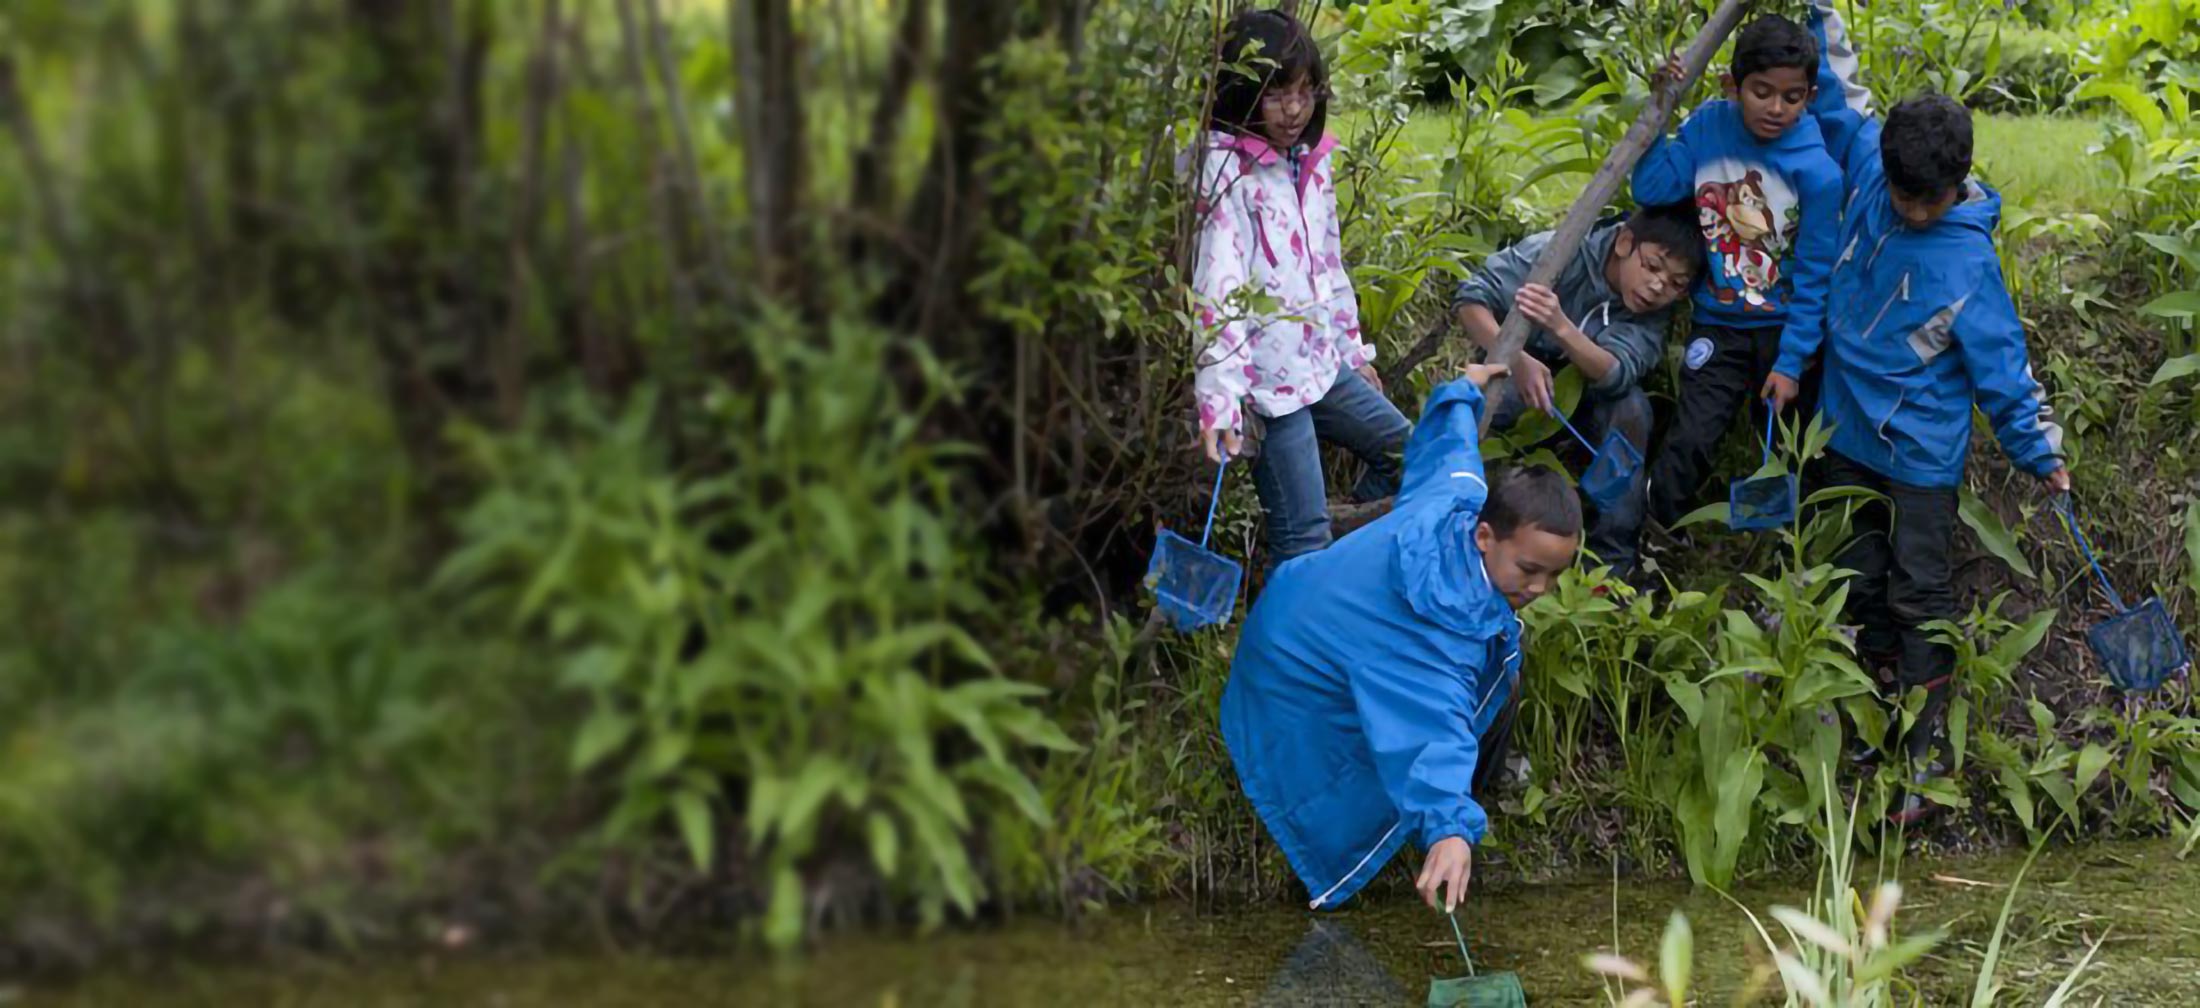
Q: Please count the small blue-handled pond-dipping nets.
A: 4